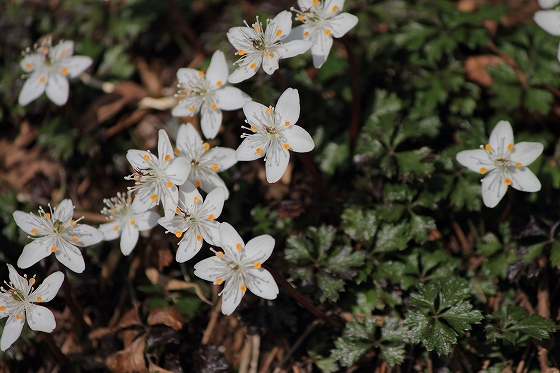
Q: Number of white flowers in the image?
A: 14